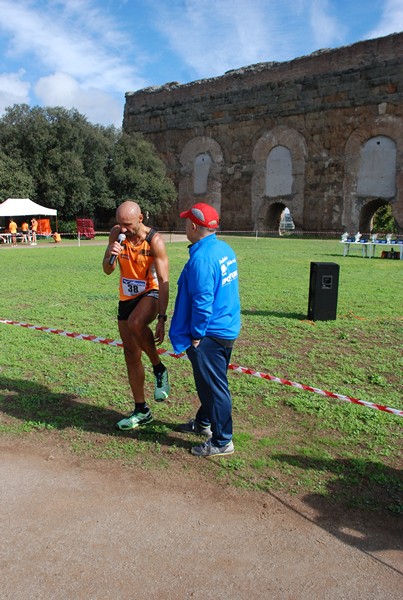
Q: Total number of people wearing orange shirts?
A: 5